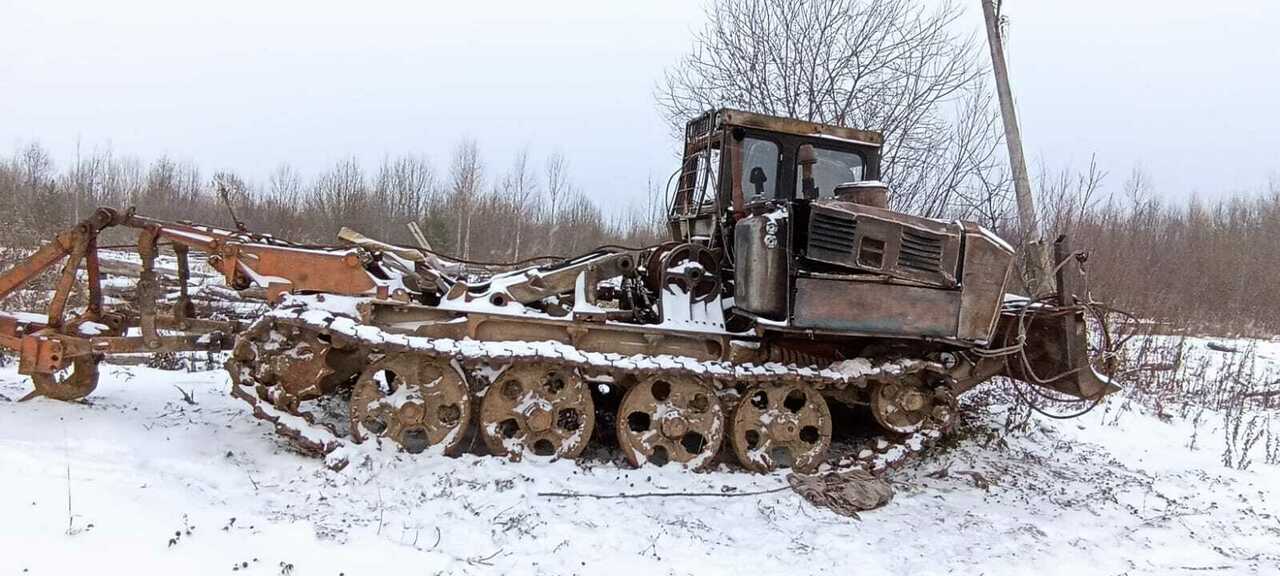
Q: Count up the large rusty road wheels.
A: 4